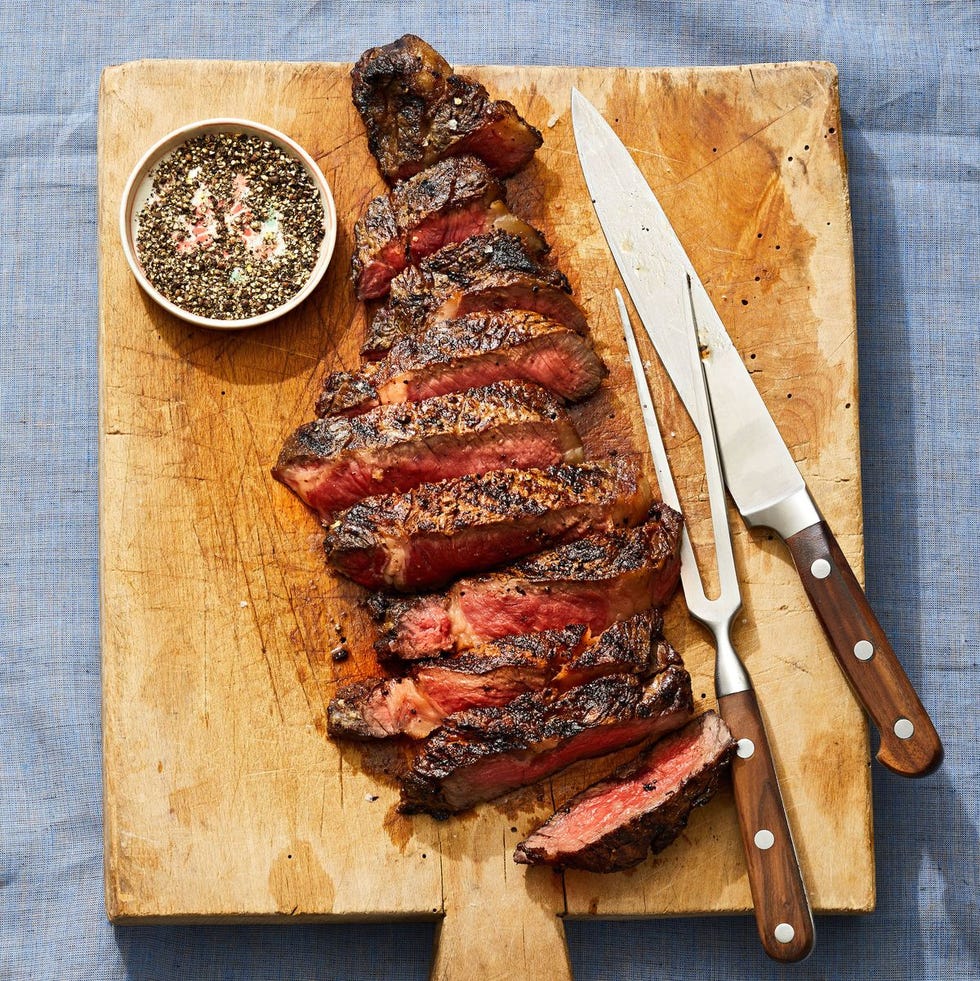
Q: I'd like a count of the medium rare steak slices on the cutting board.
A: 10